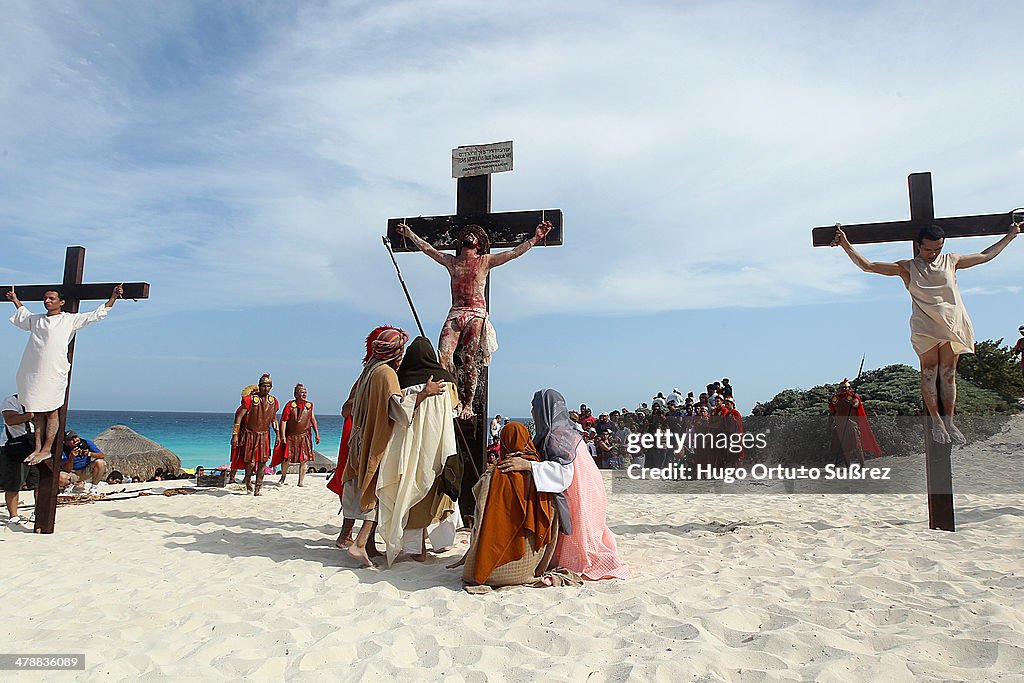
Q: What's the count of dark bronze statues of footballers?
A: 0